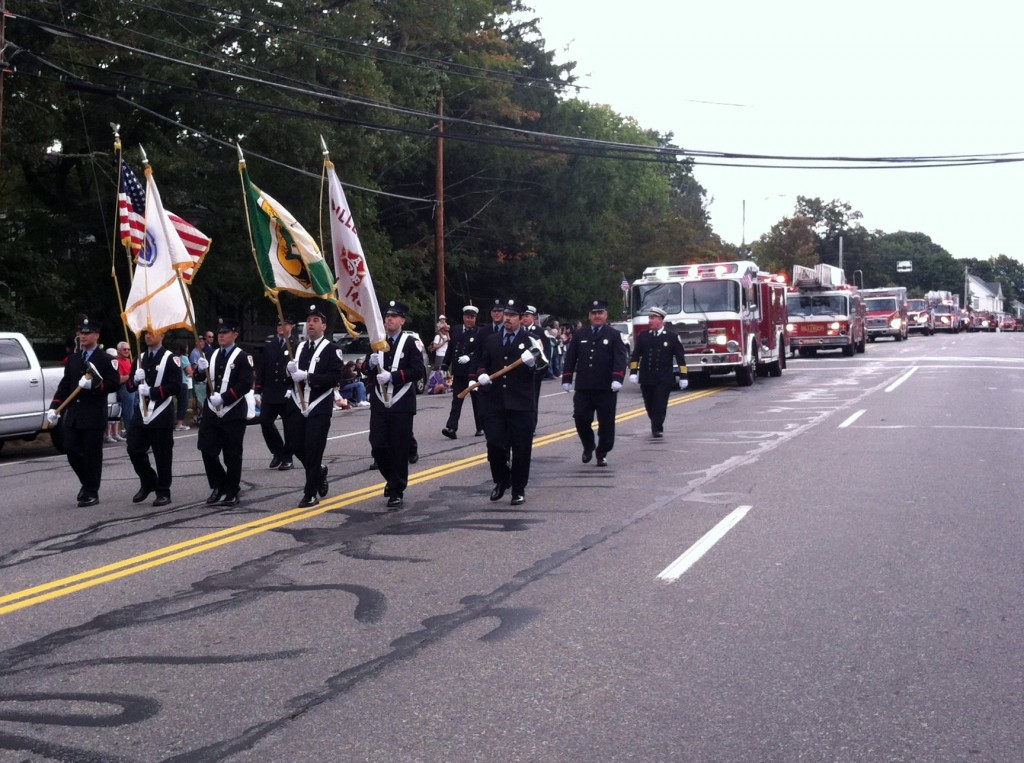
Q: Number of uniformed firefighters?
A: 12